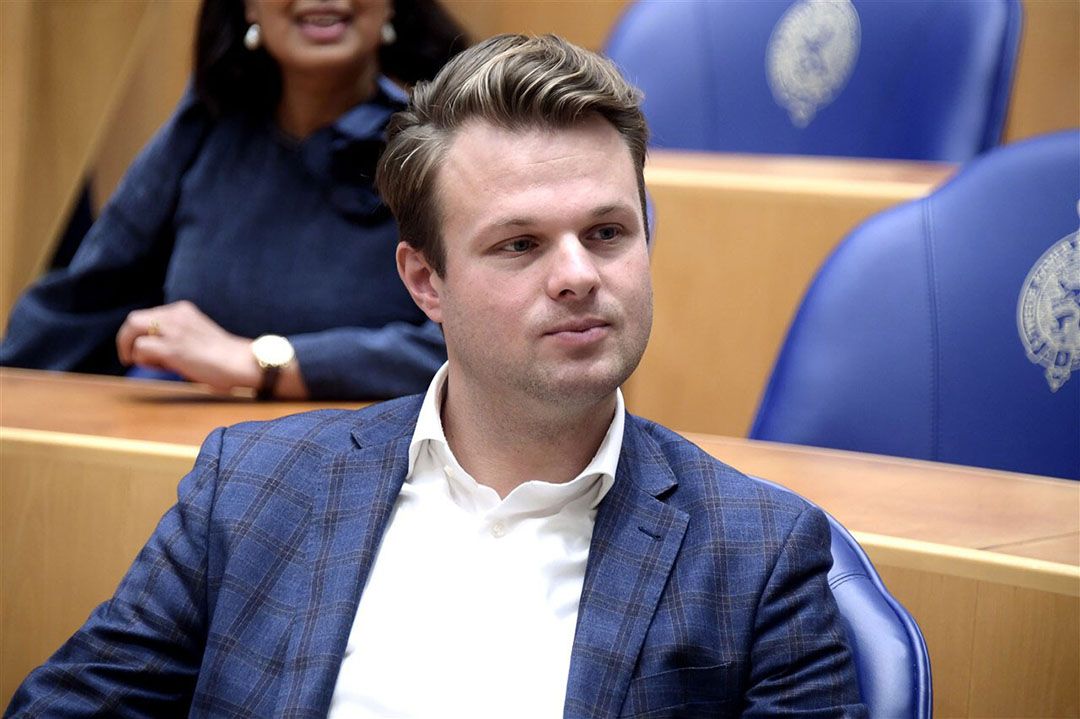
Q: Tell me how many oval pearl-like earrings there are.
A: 2